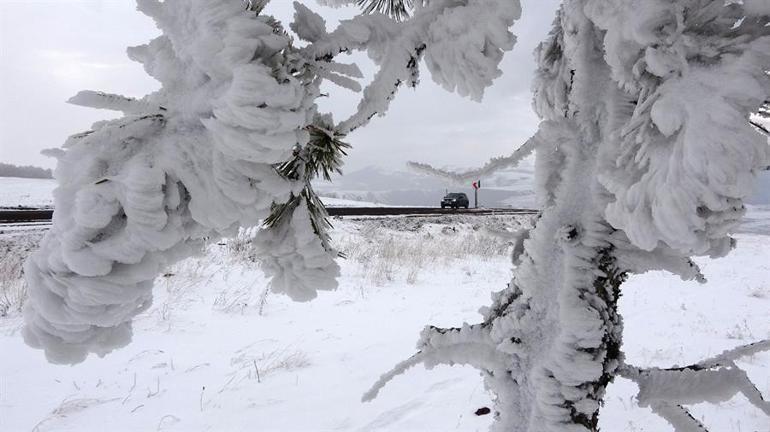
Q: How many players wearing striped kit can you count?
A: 0